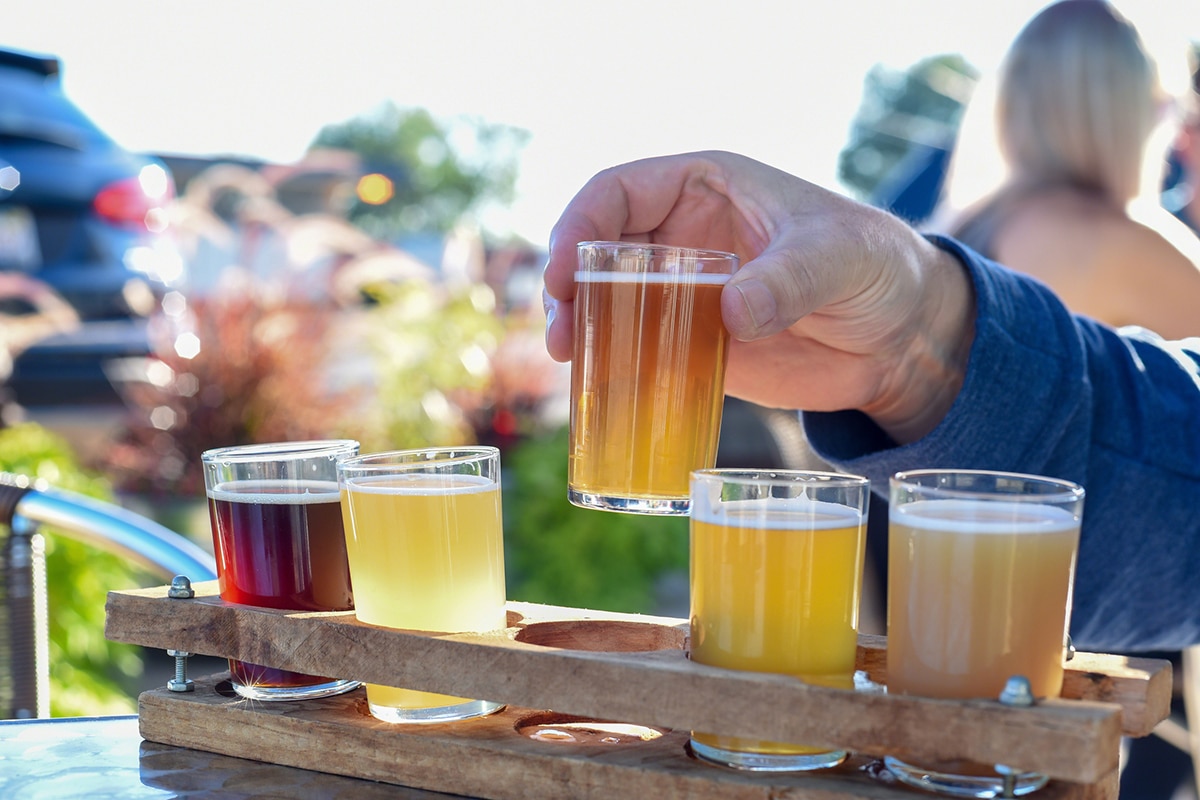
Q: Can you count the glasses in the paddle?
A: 4